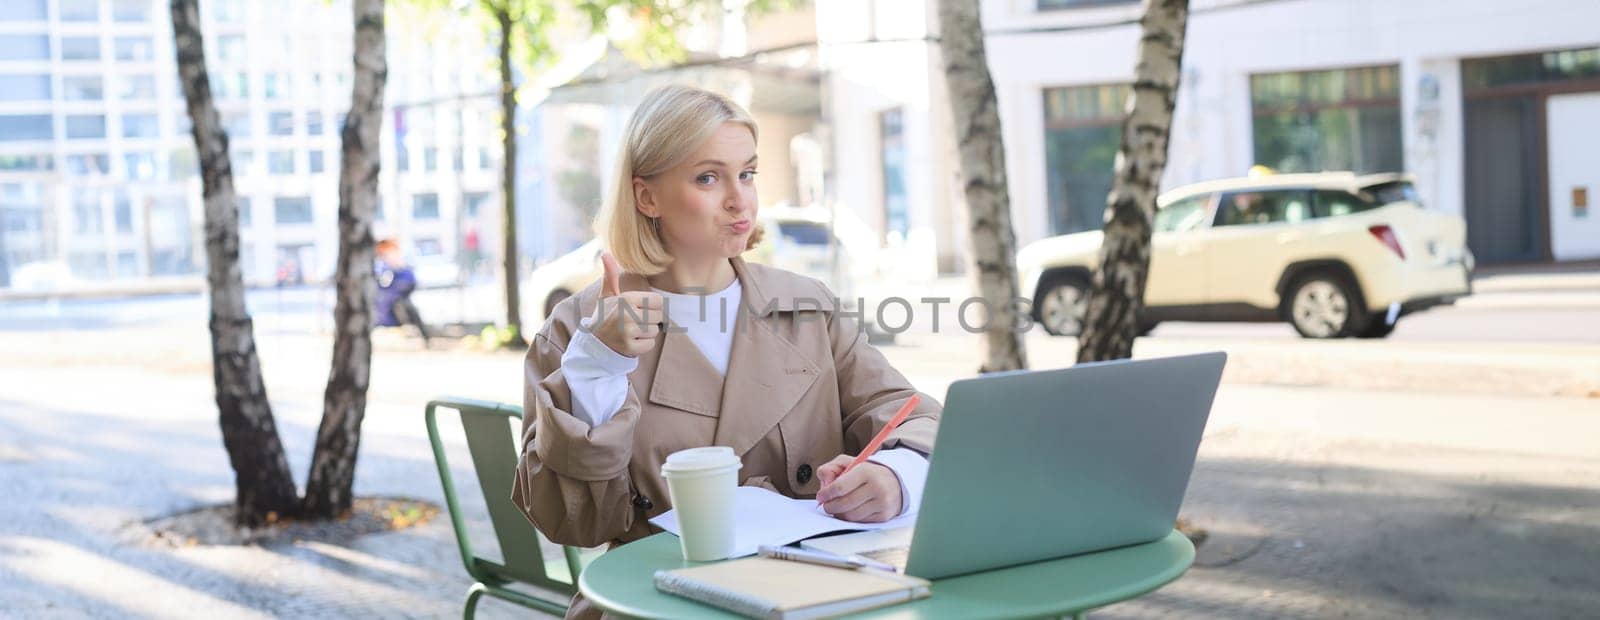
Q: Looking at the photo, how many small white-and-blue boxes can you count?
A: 0